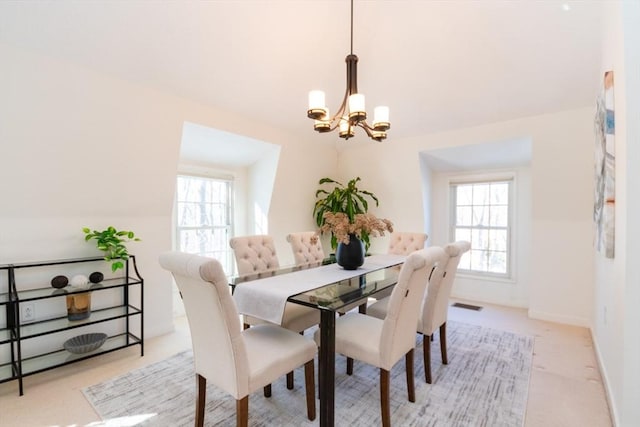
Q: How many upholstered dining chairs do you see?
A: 6